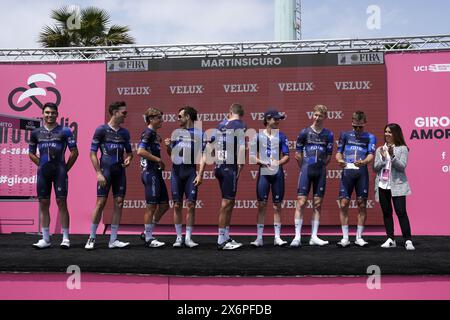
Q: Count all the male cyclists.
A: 8